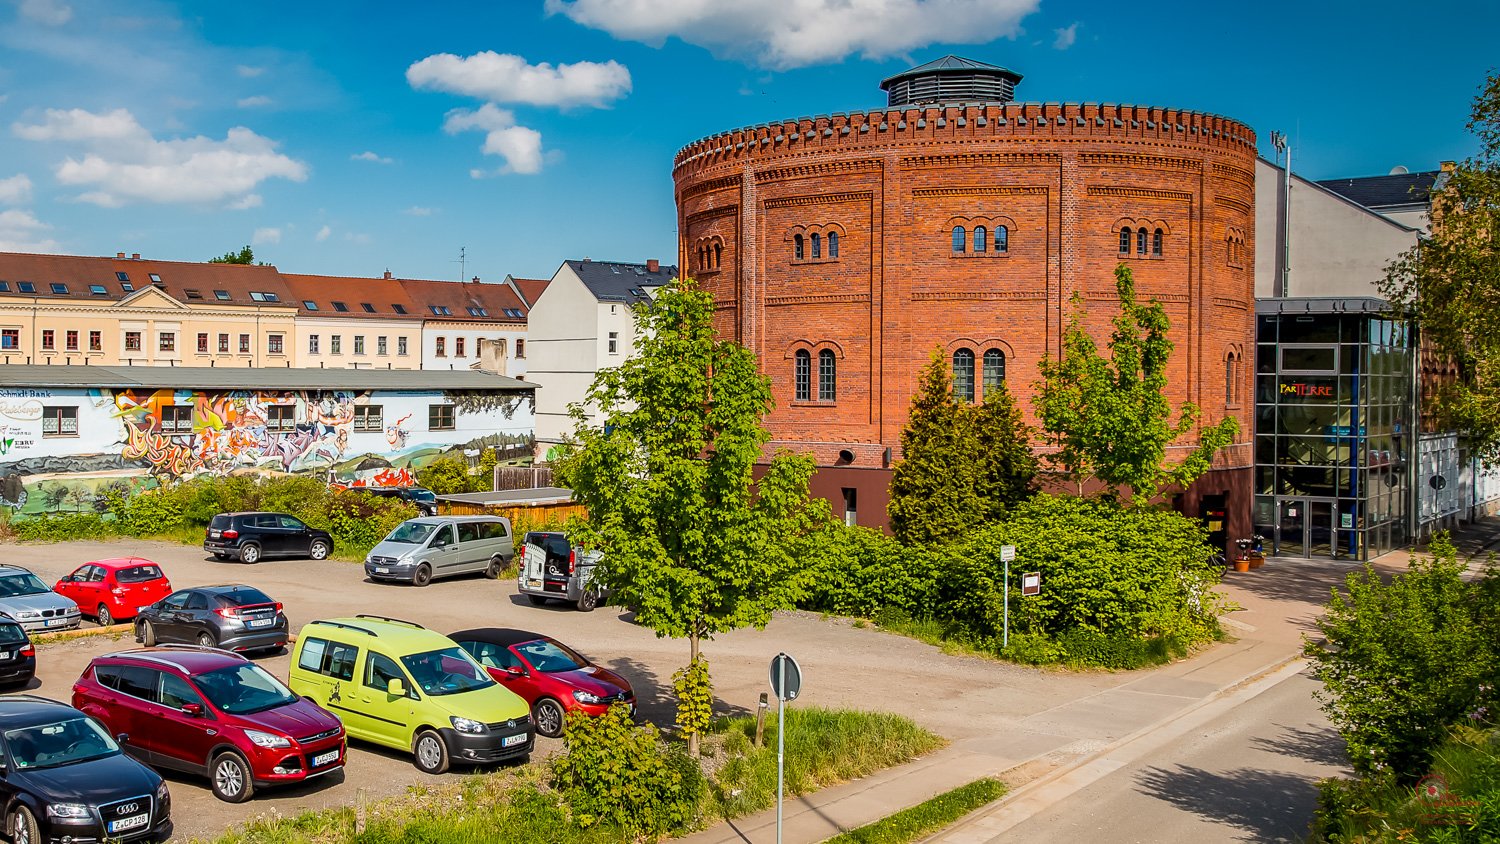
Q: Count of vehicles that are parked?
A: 12